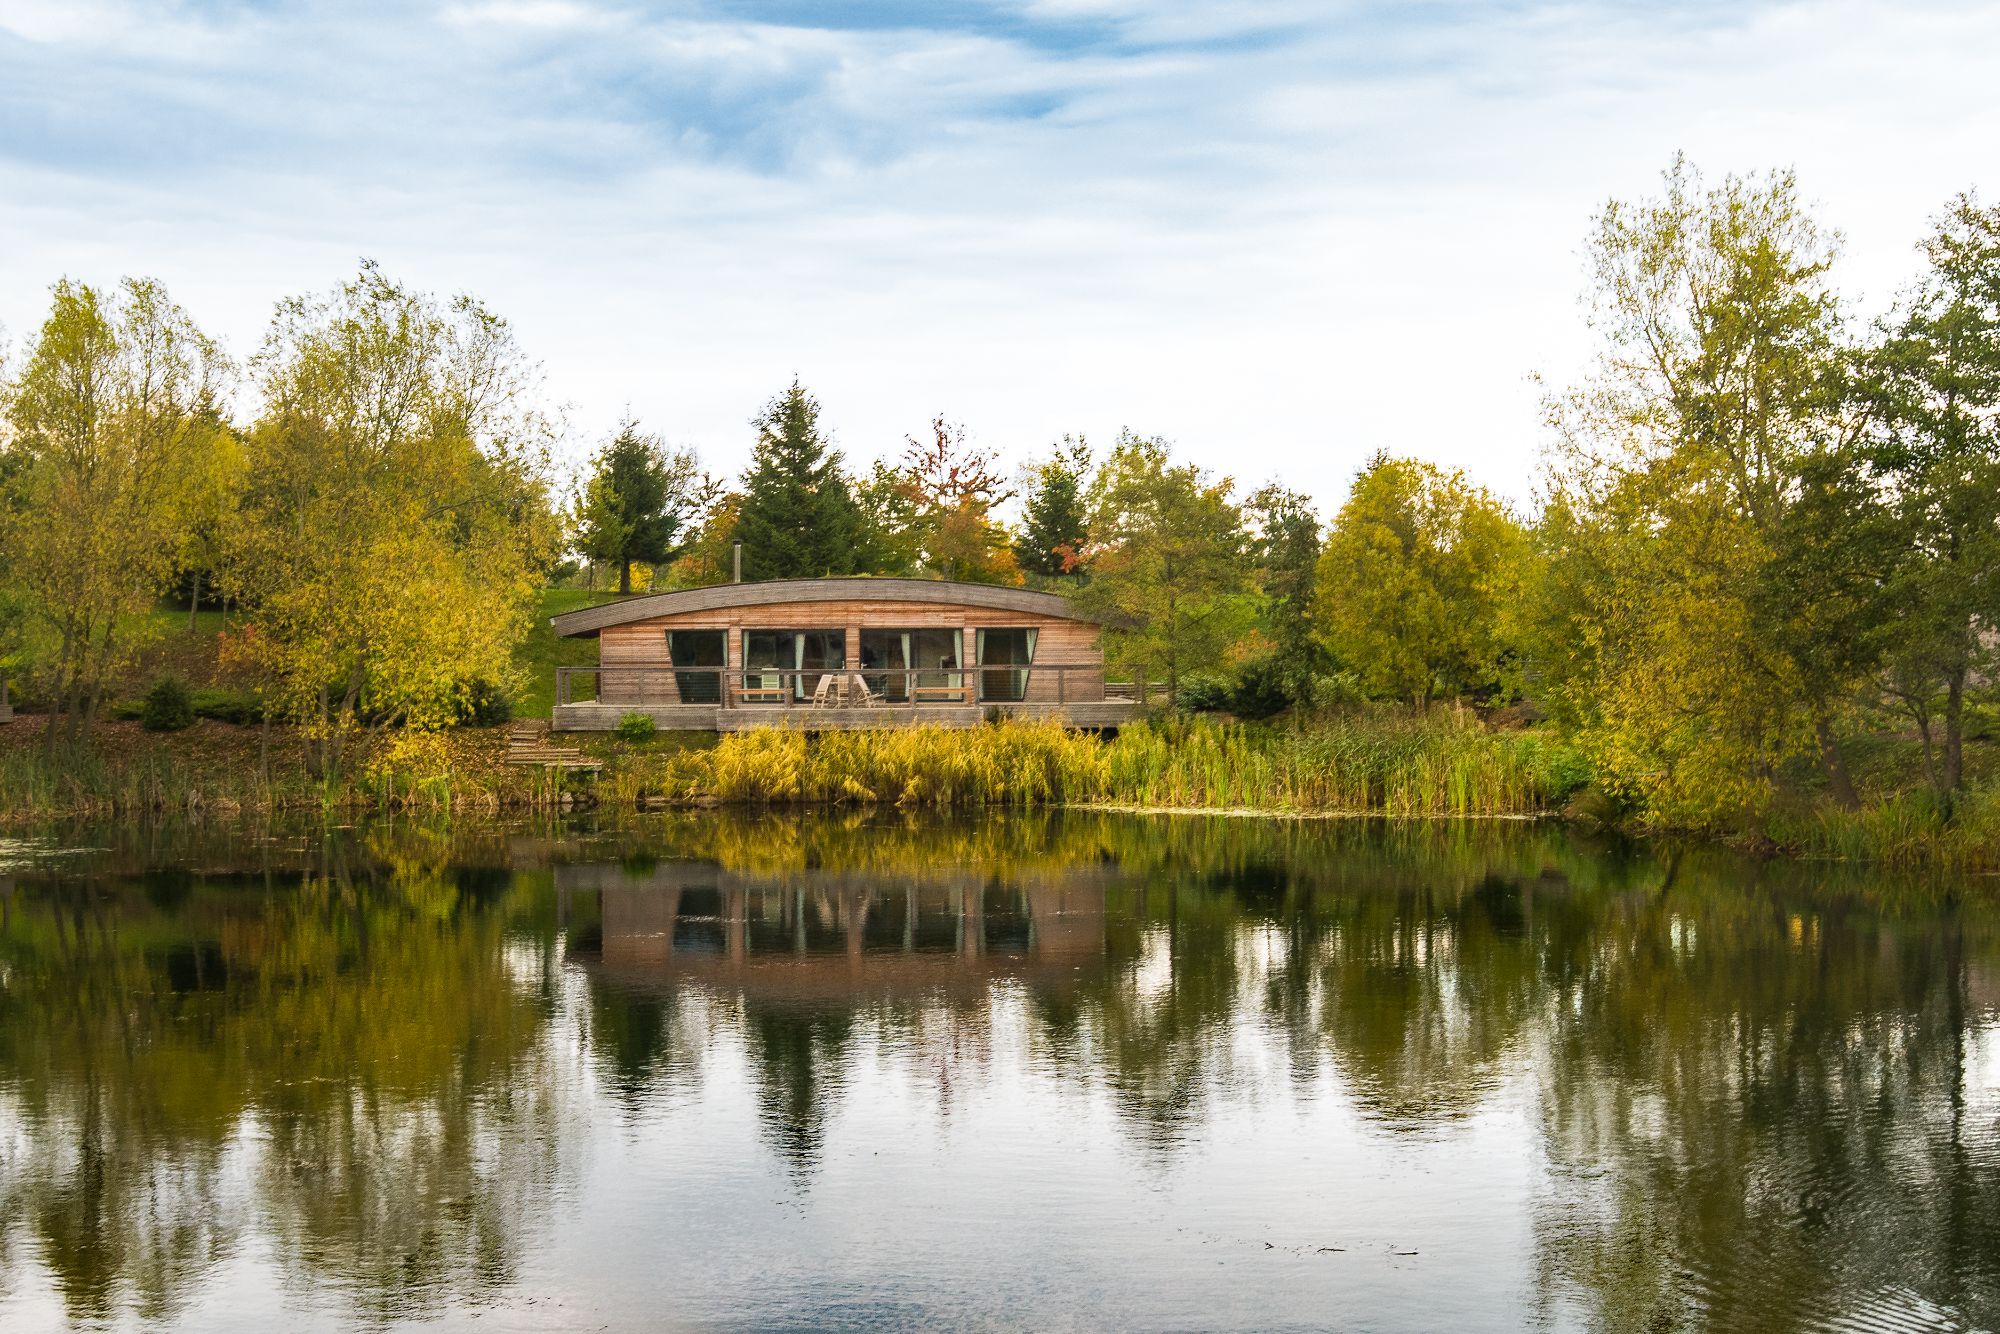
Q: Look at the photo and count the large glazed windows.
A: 4